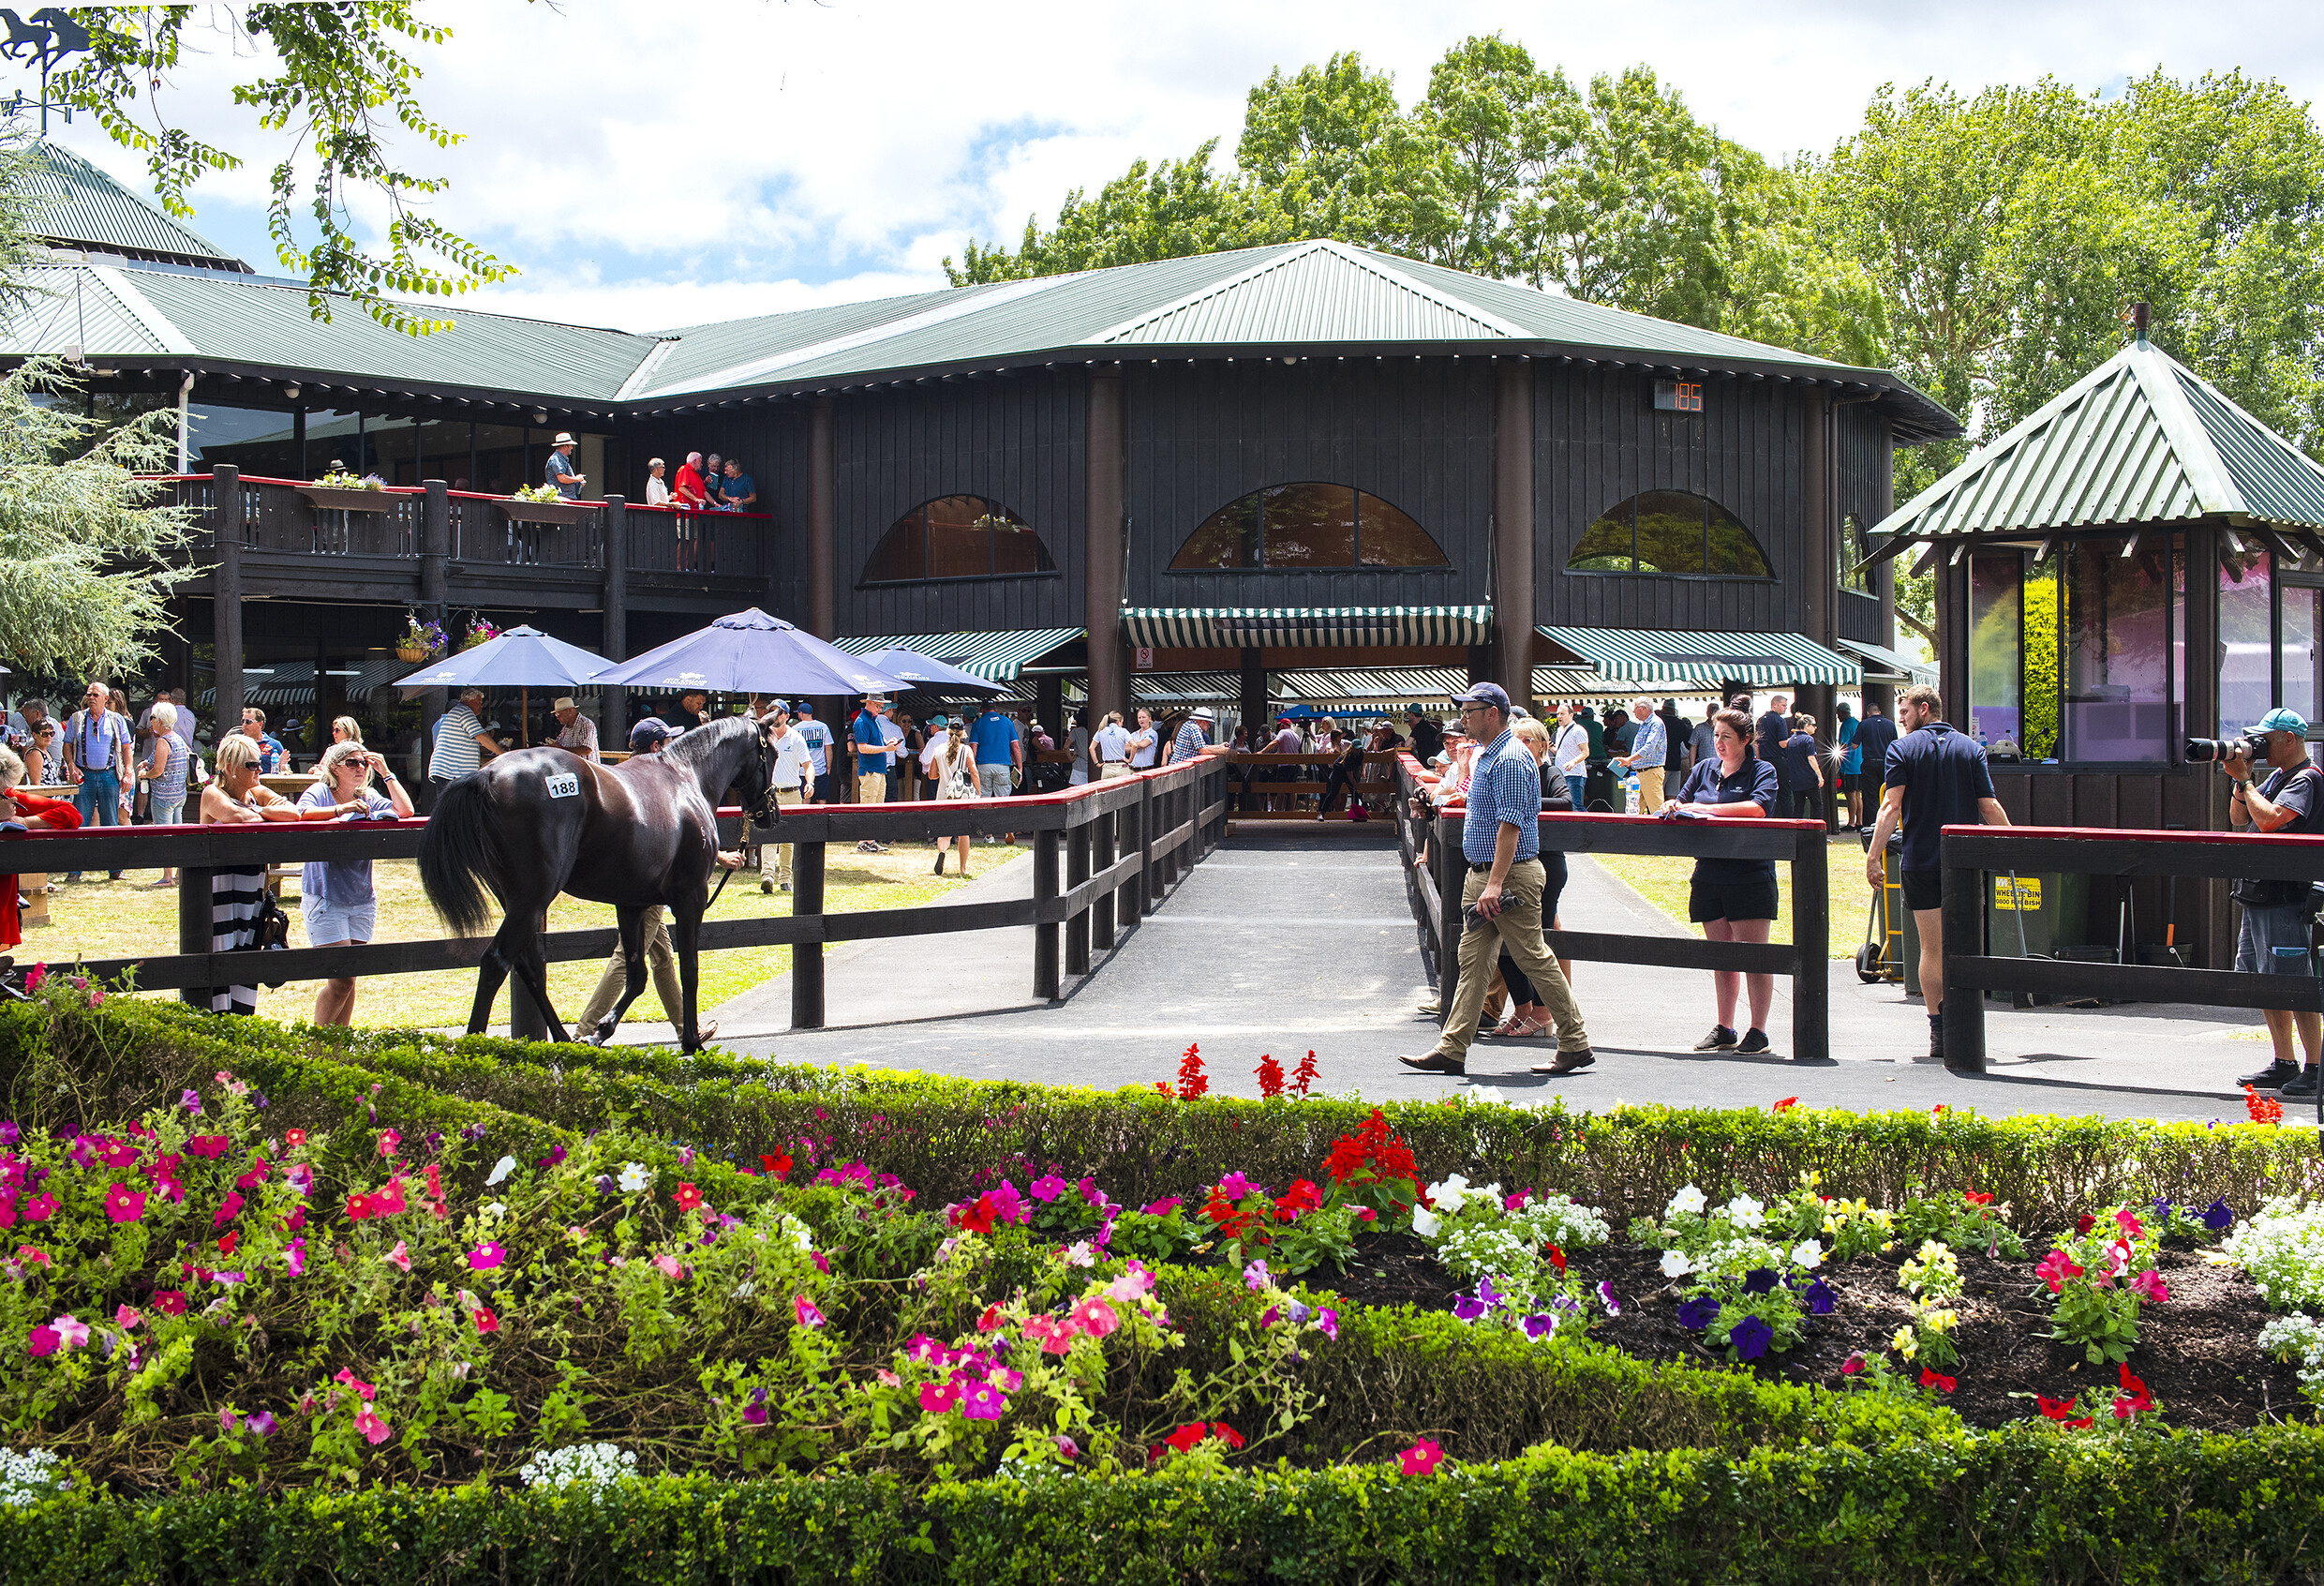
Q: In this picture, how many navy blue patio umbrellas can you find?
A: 3